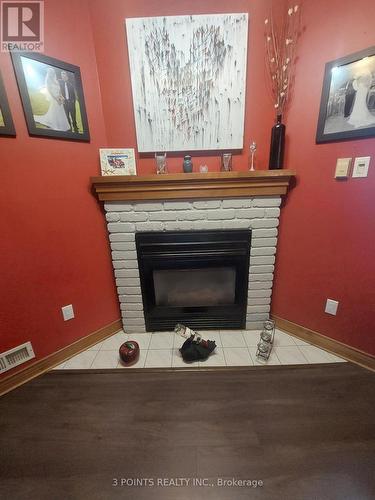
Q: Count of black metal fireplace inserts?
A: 1